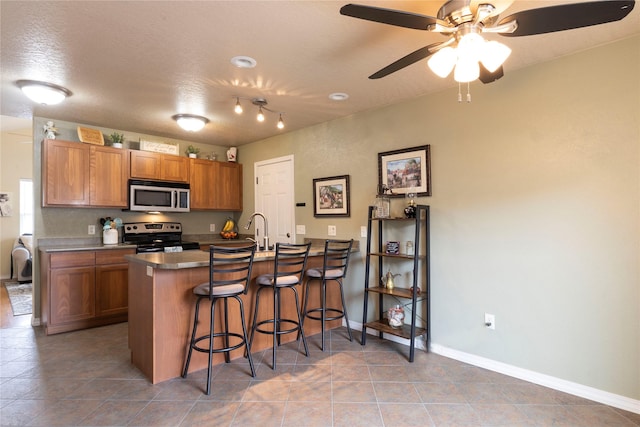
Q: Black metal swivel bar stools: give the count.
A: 3